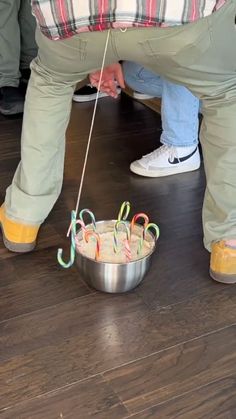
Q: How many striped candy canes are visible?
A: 8